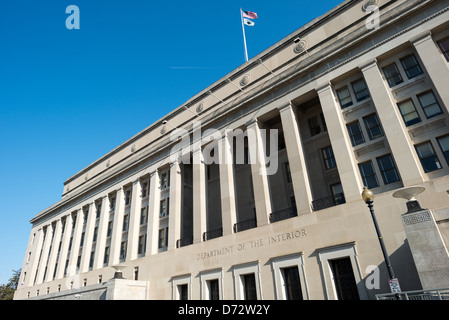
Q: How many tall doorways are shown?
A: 5